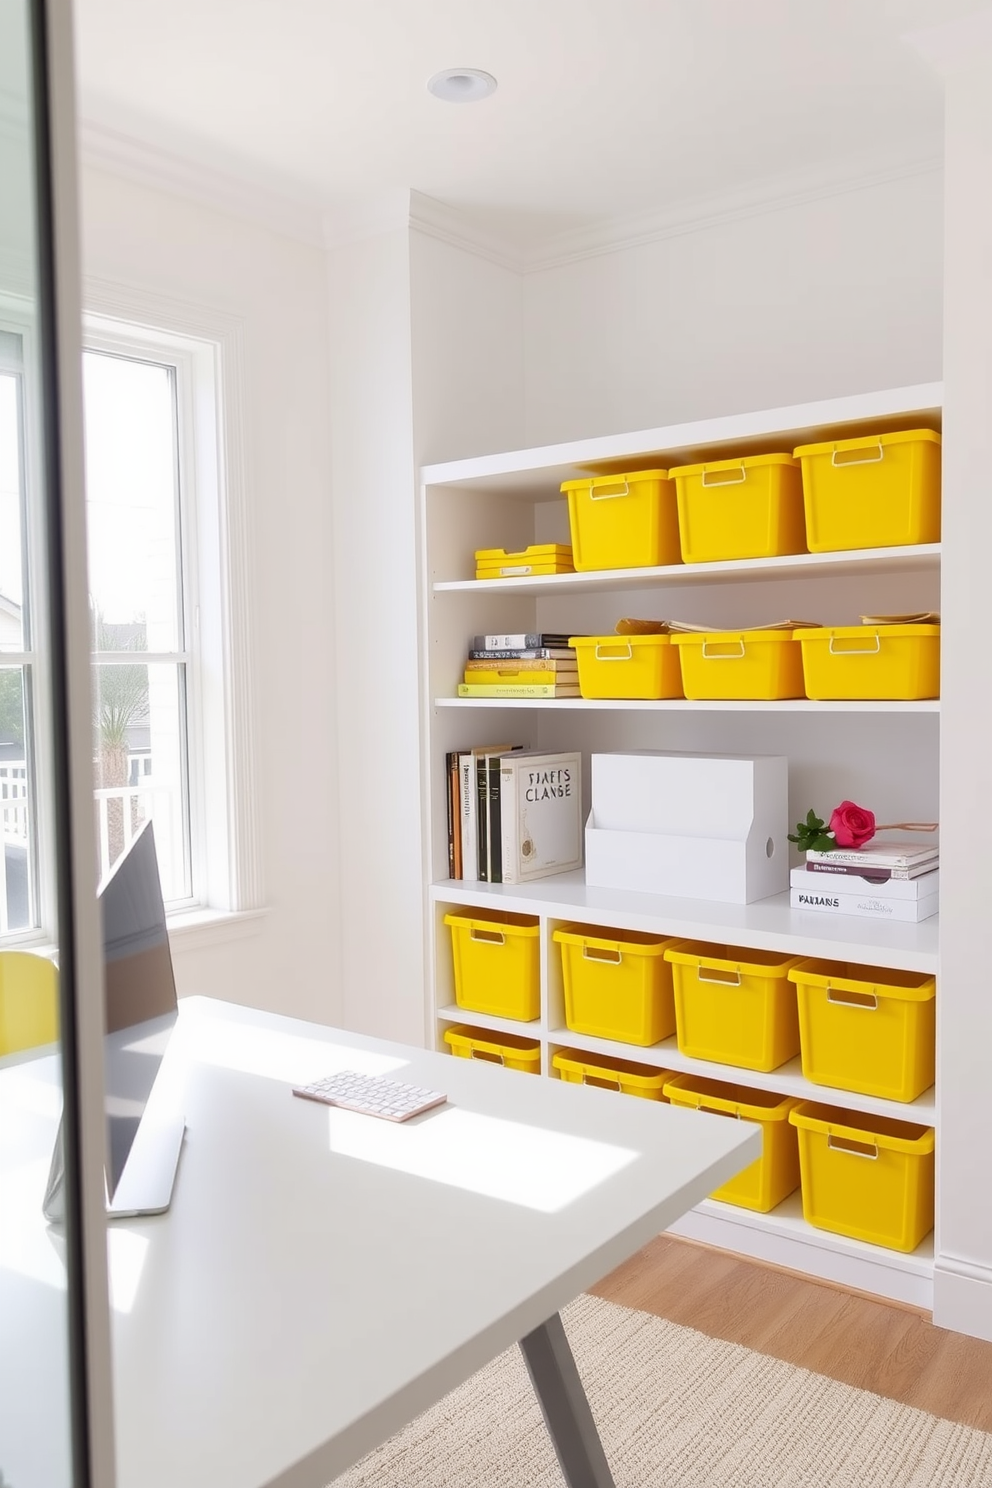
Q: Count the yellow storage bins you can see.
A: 14